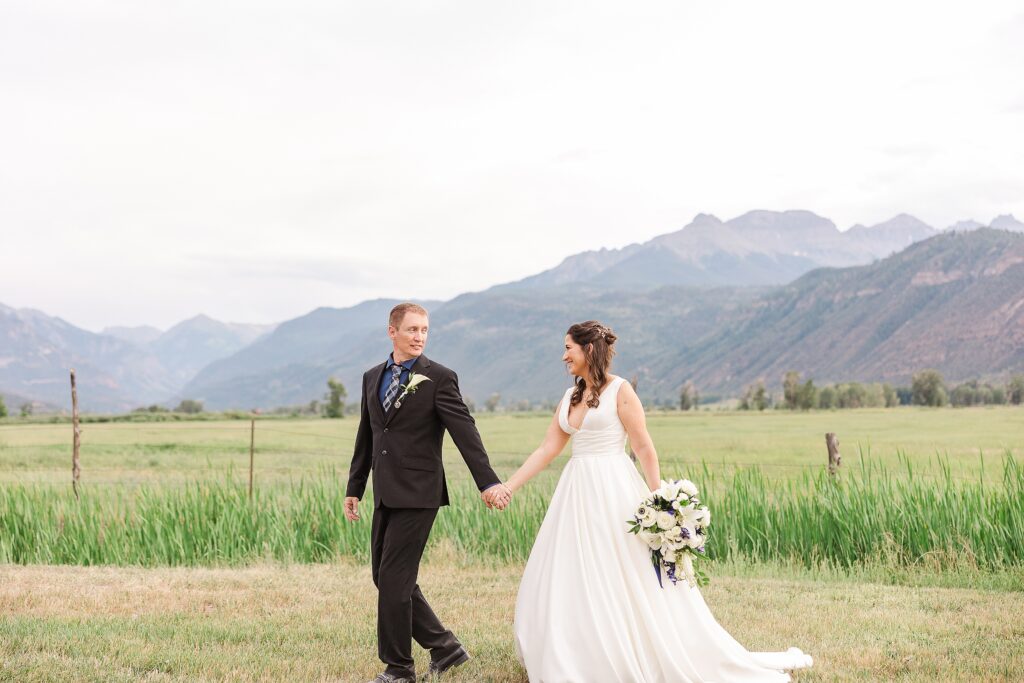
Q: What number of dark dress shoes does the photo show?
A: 2